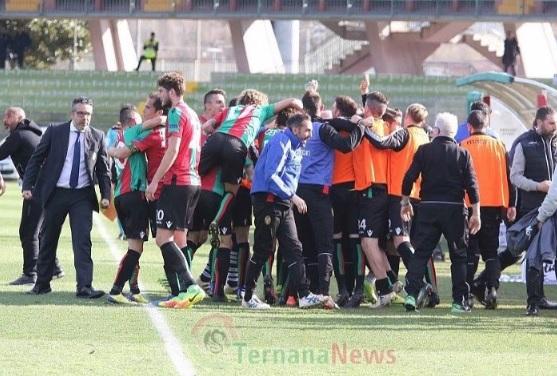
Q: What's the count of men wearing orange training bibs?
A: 4